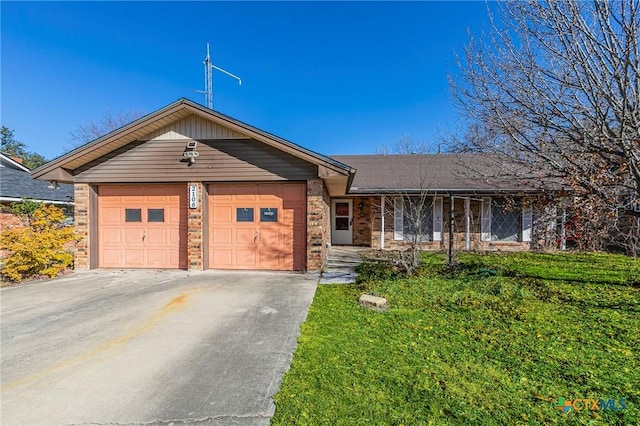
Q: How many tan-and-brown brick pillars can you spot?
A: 3